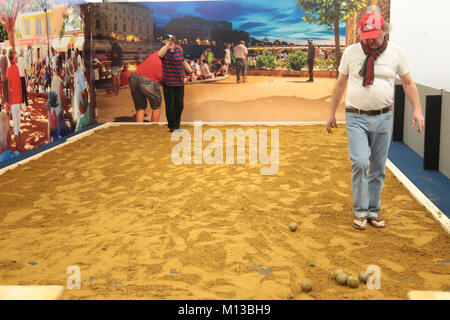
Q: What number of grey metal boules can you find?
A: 6